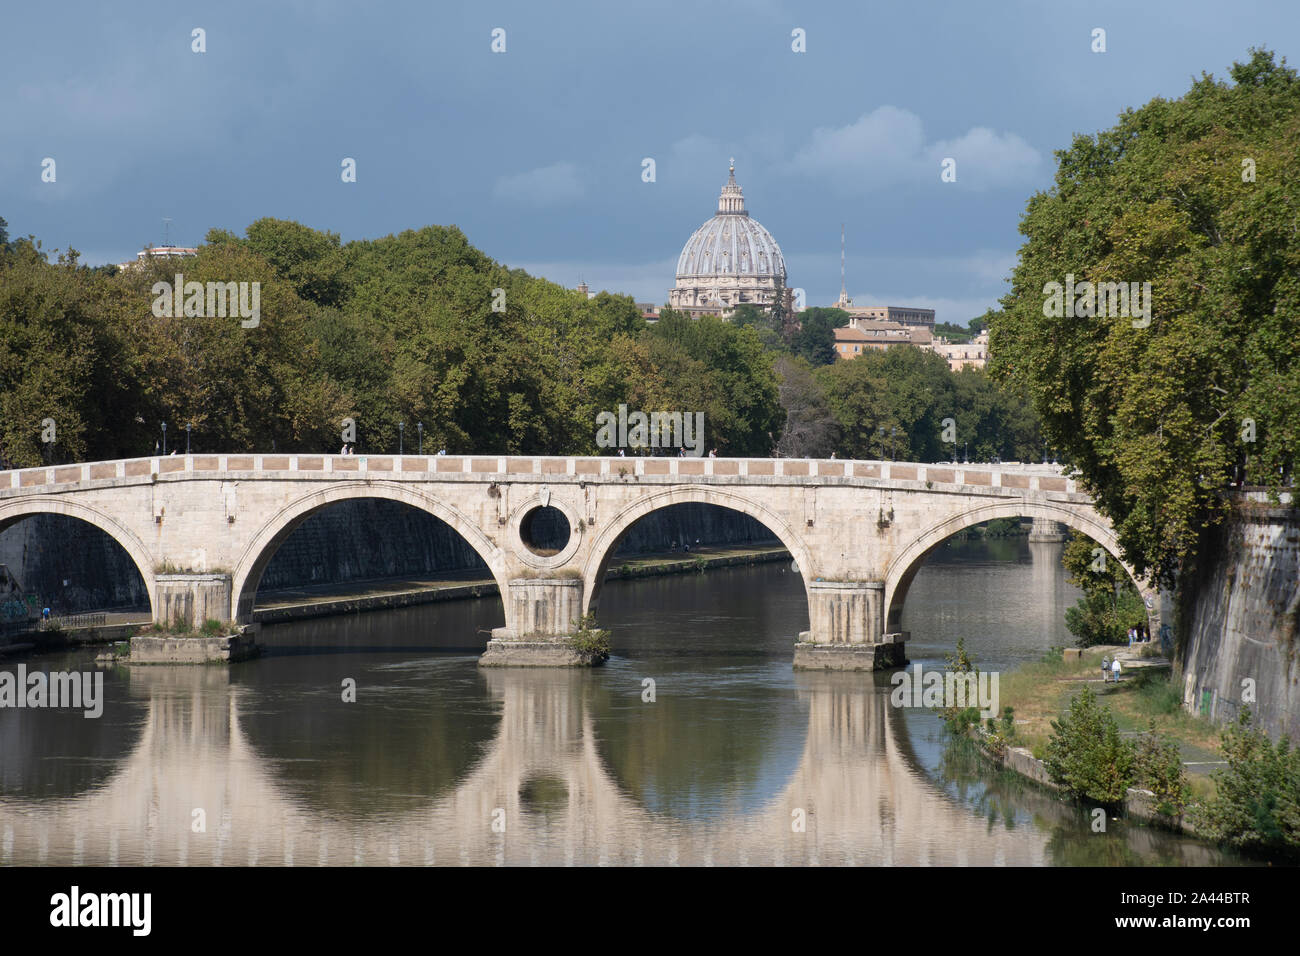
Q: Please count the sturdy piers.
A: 3